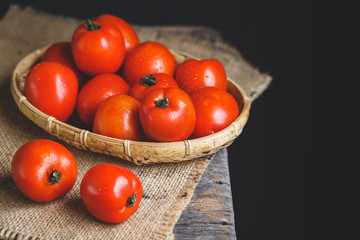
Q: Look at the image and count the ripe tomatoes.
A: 13